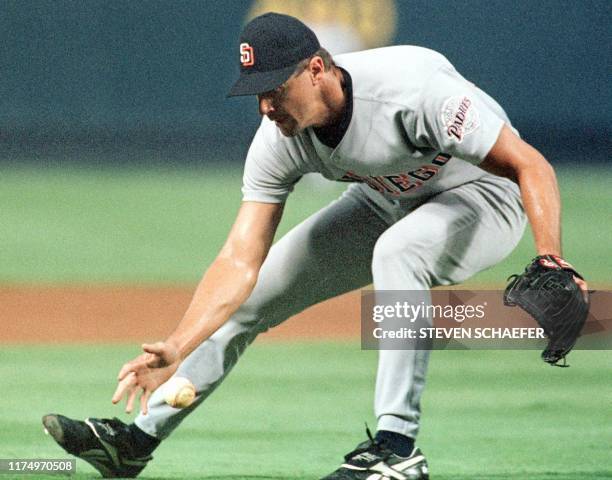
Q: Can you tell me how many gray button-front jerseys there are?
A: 1